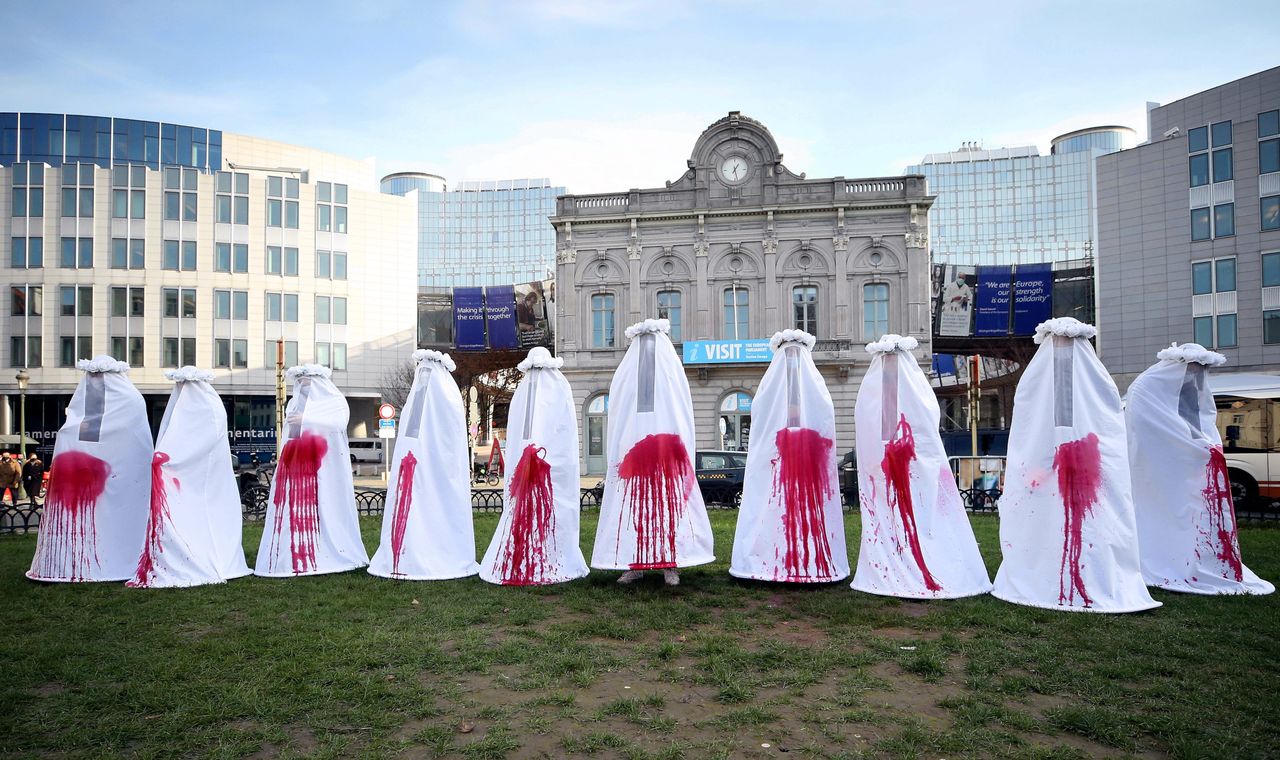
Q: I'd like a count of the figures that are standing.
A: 10